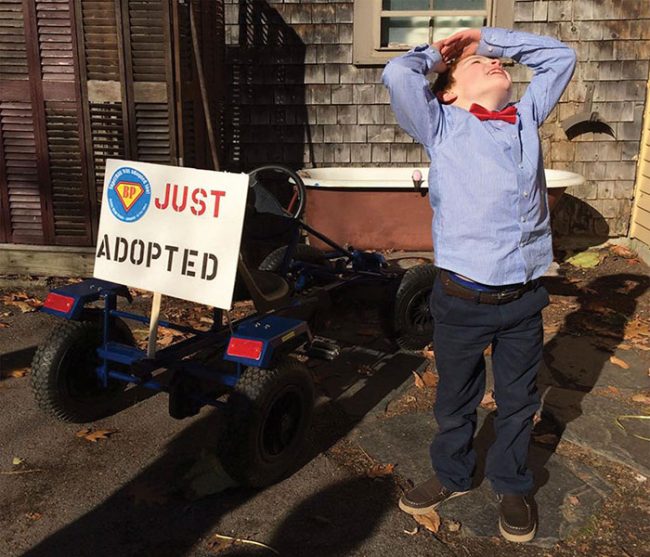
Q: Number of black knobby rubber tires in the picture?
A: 4